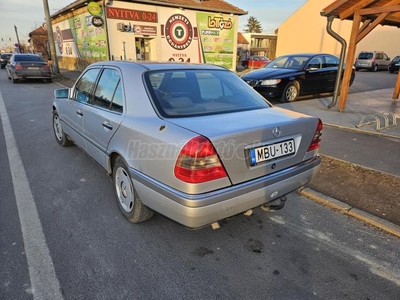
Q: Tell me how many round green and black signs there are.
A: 2